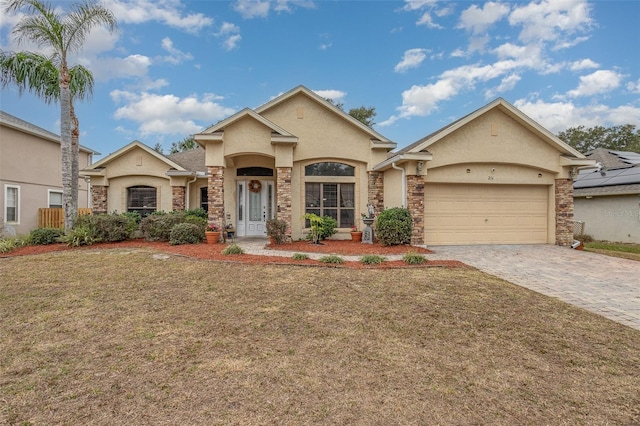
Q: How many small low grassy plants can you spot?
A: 5